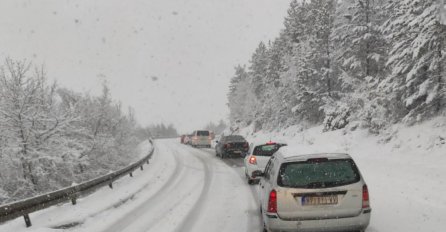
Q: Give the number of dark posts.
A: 6